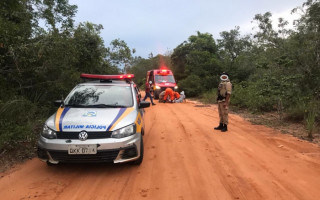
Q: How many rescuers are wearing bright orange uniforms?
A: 2